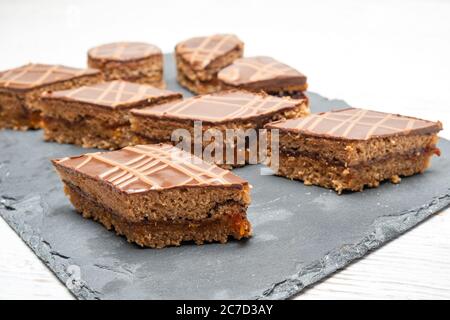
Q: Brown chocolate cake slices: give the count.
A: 8